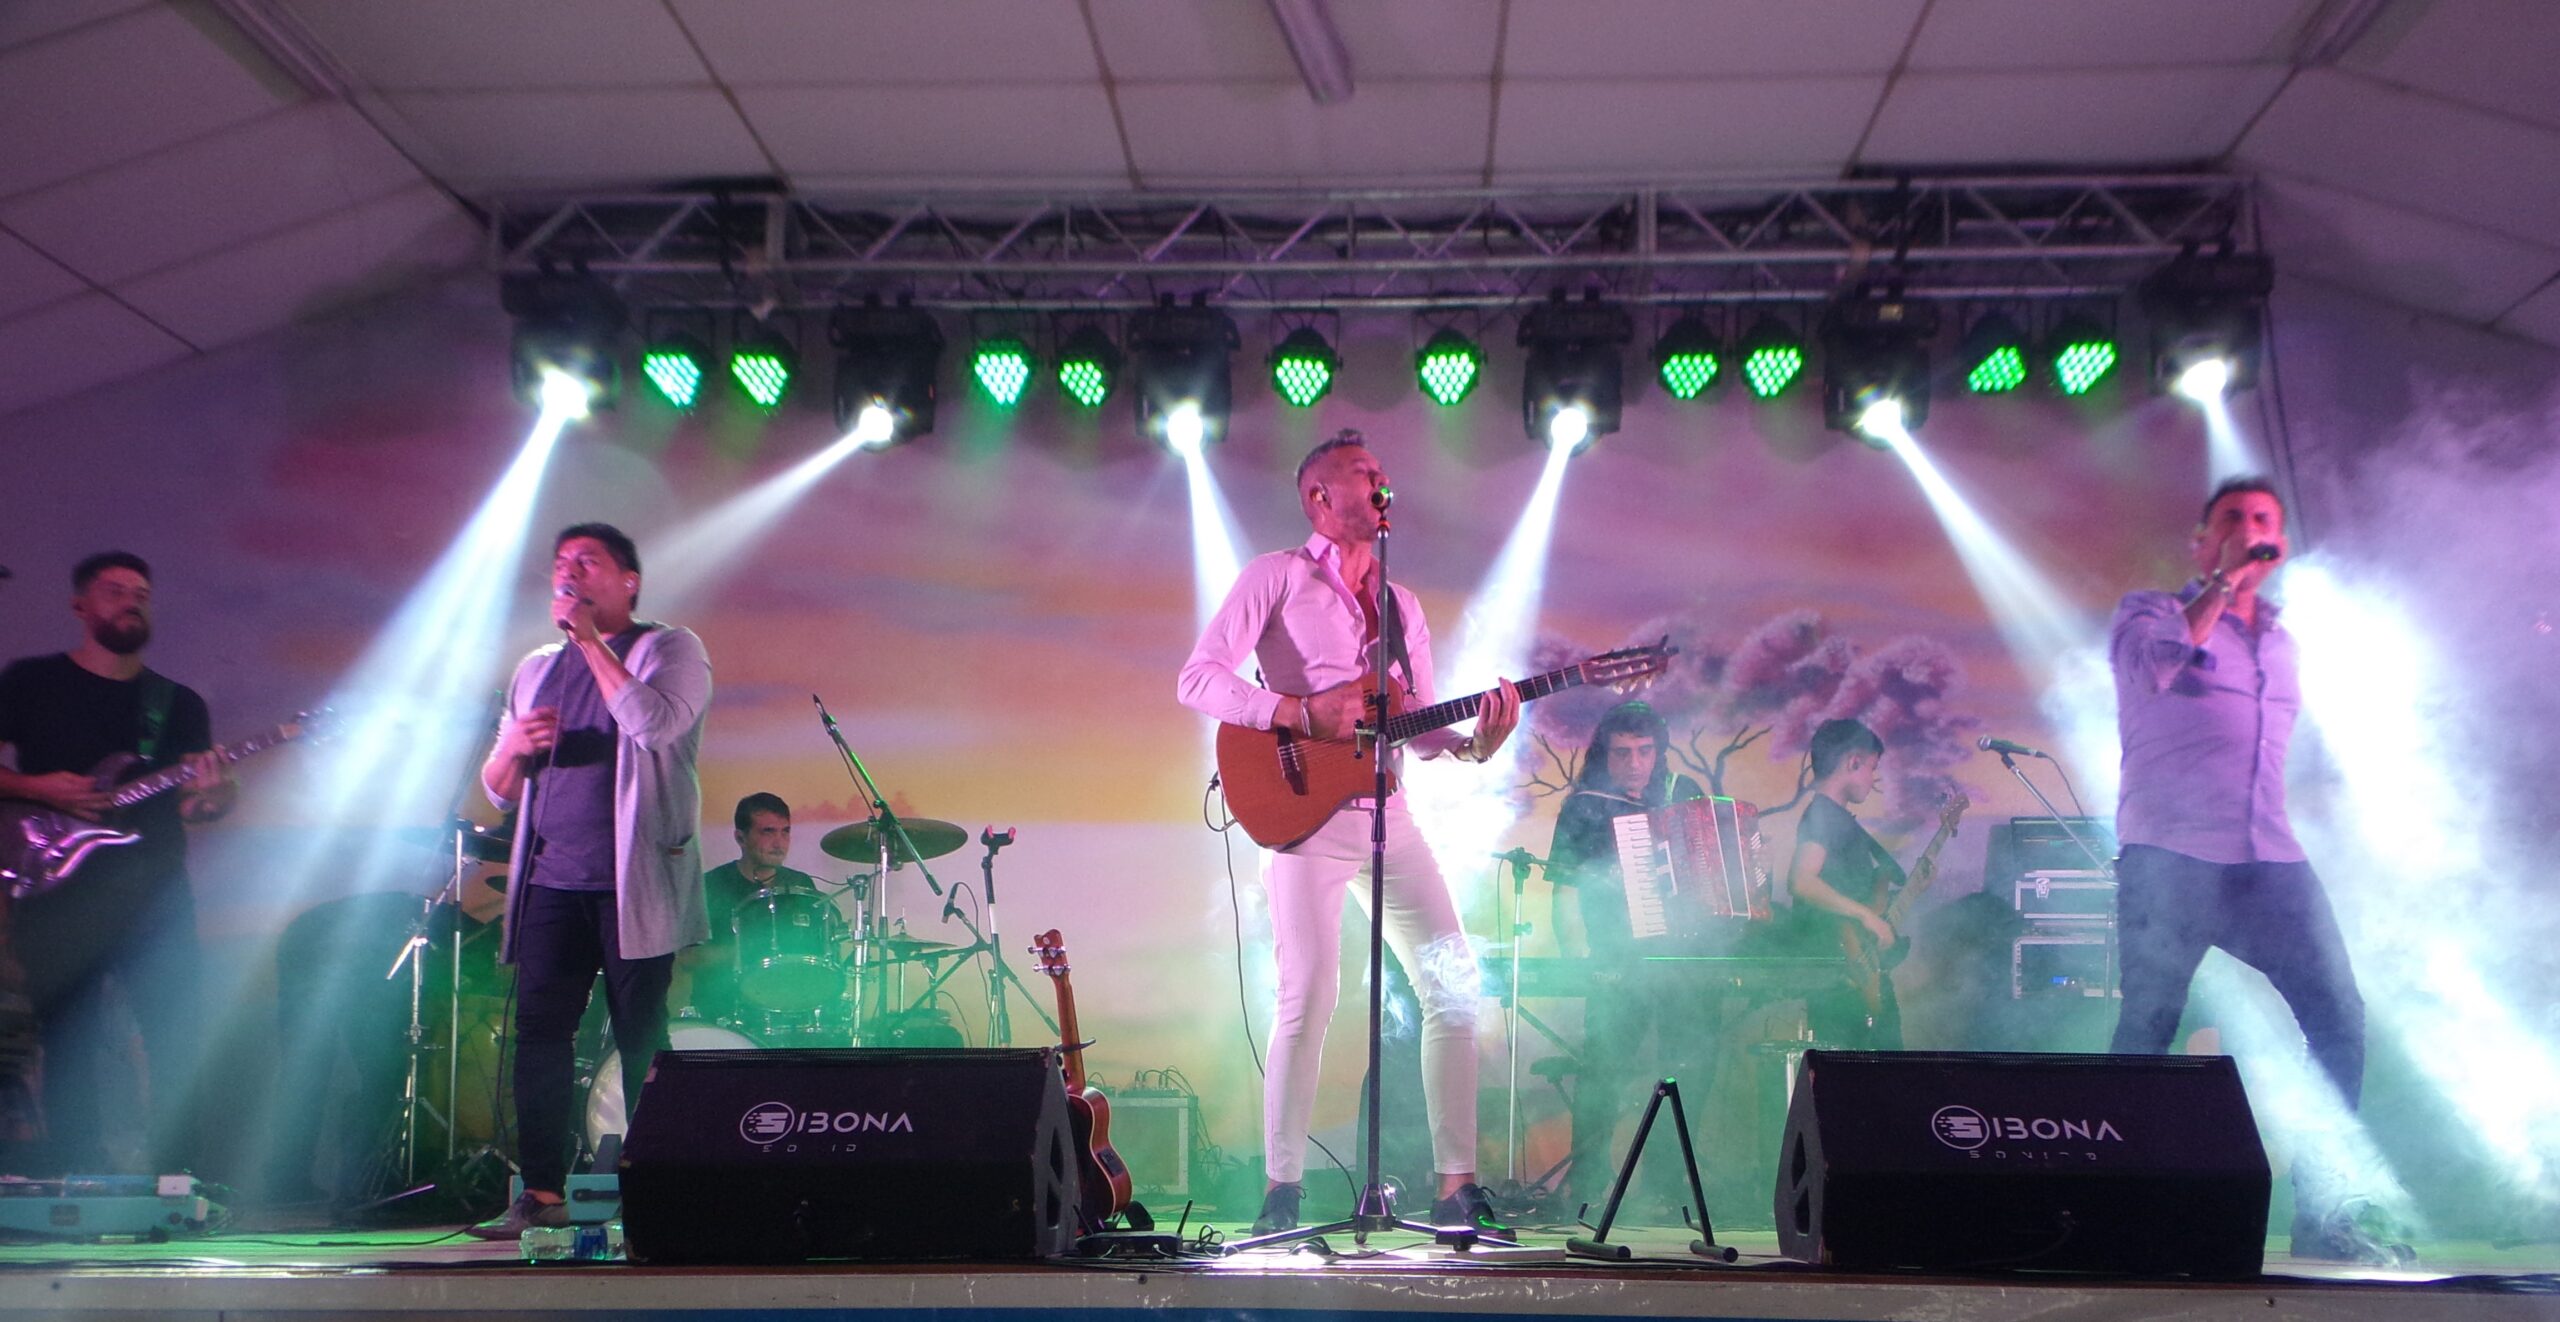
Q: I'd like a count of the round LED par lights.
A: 10